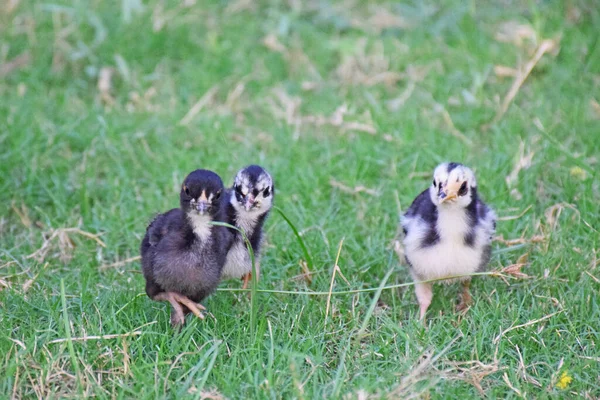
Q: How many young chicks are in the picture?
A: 3